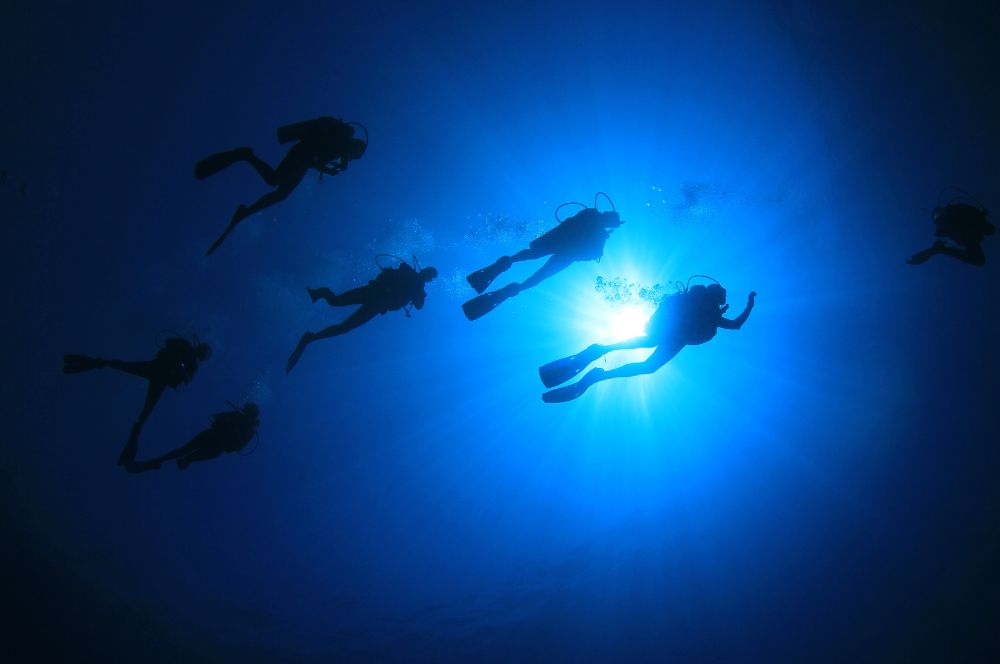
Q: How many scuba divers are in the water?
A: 7